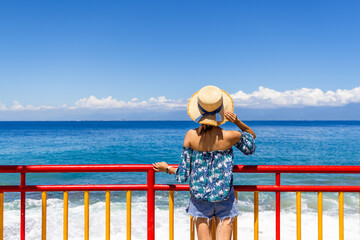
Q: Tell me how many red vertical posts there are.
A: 3